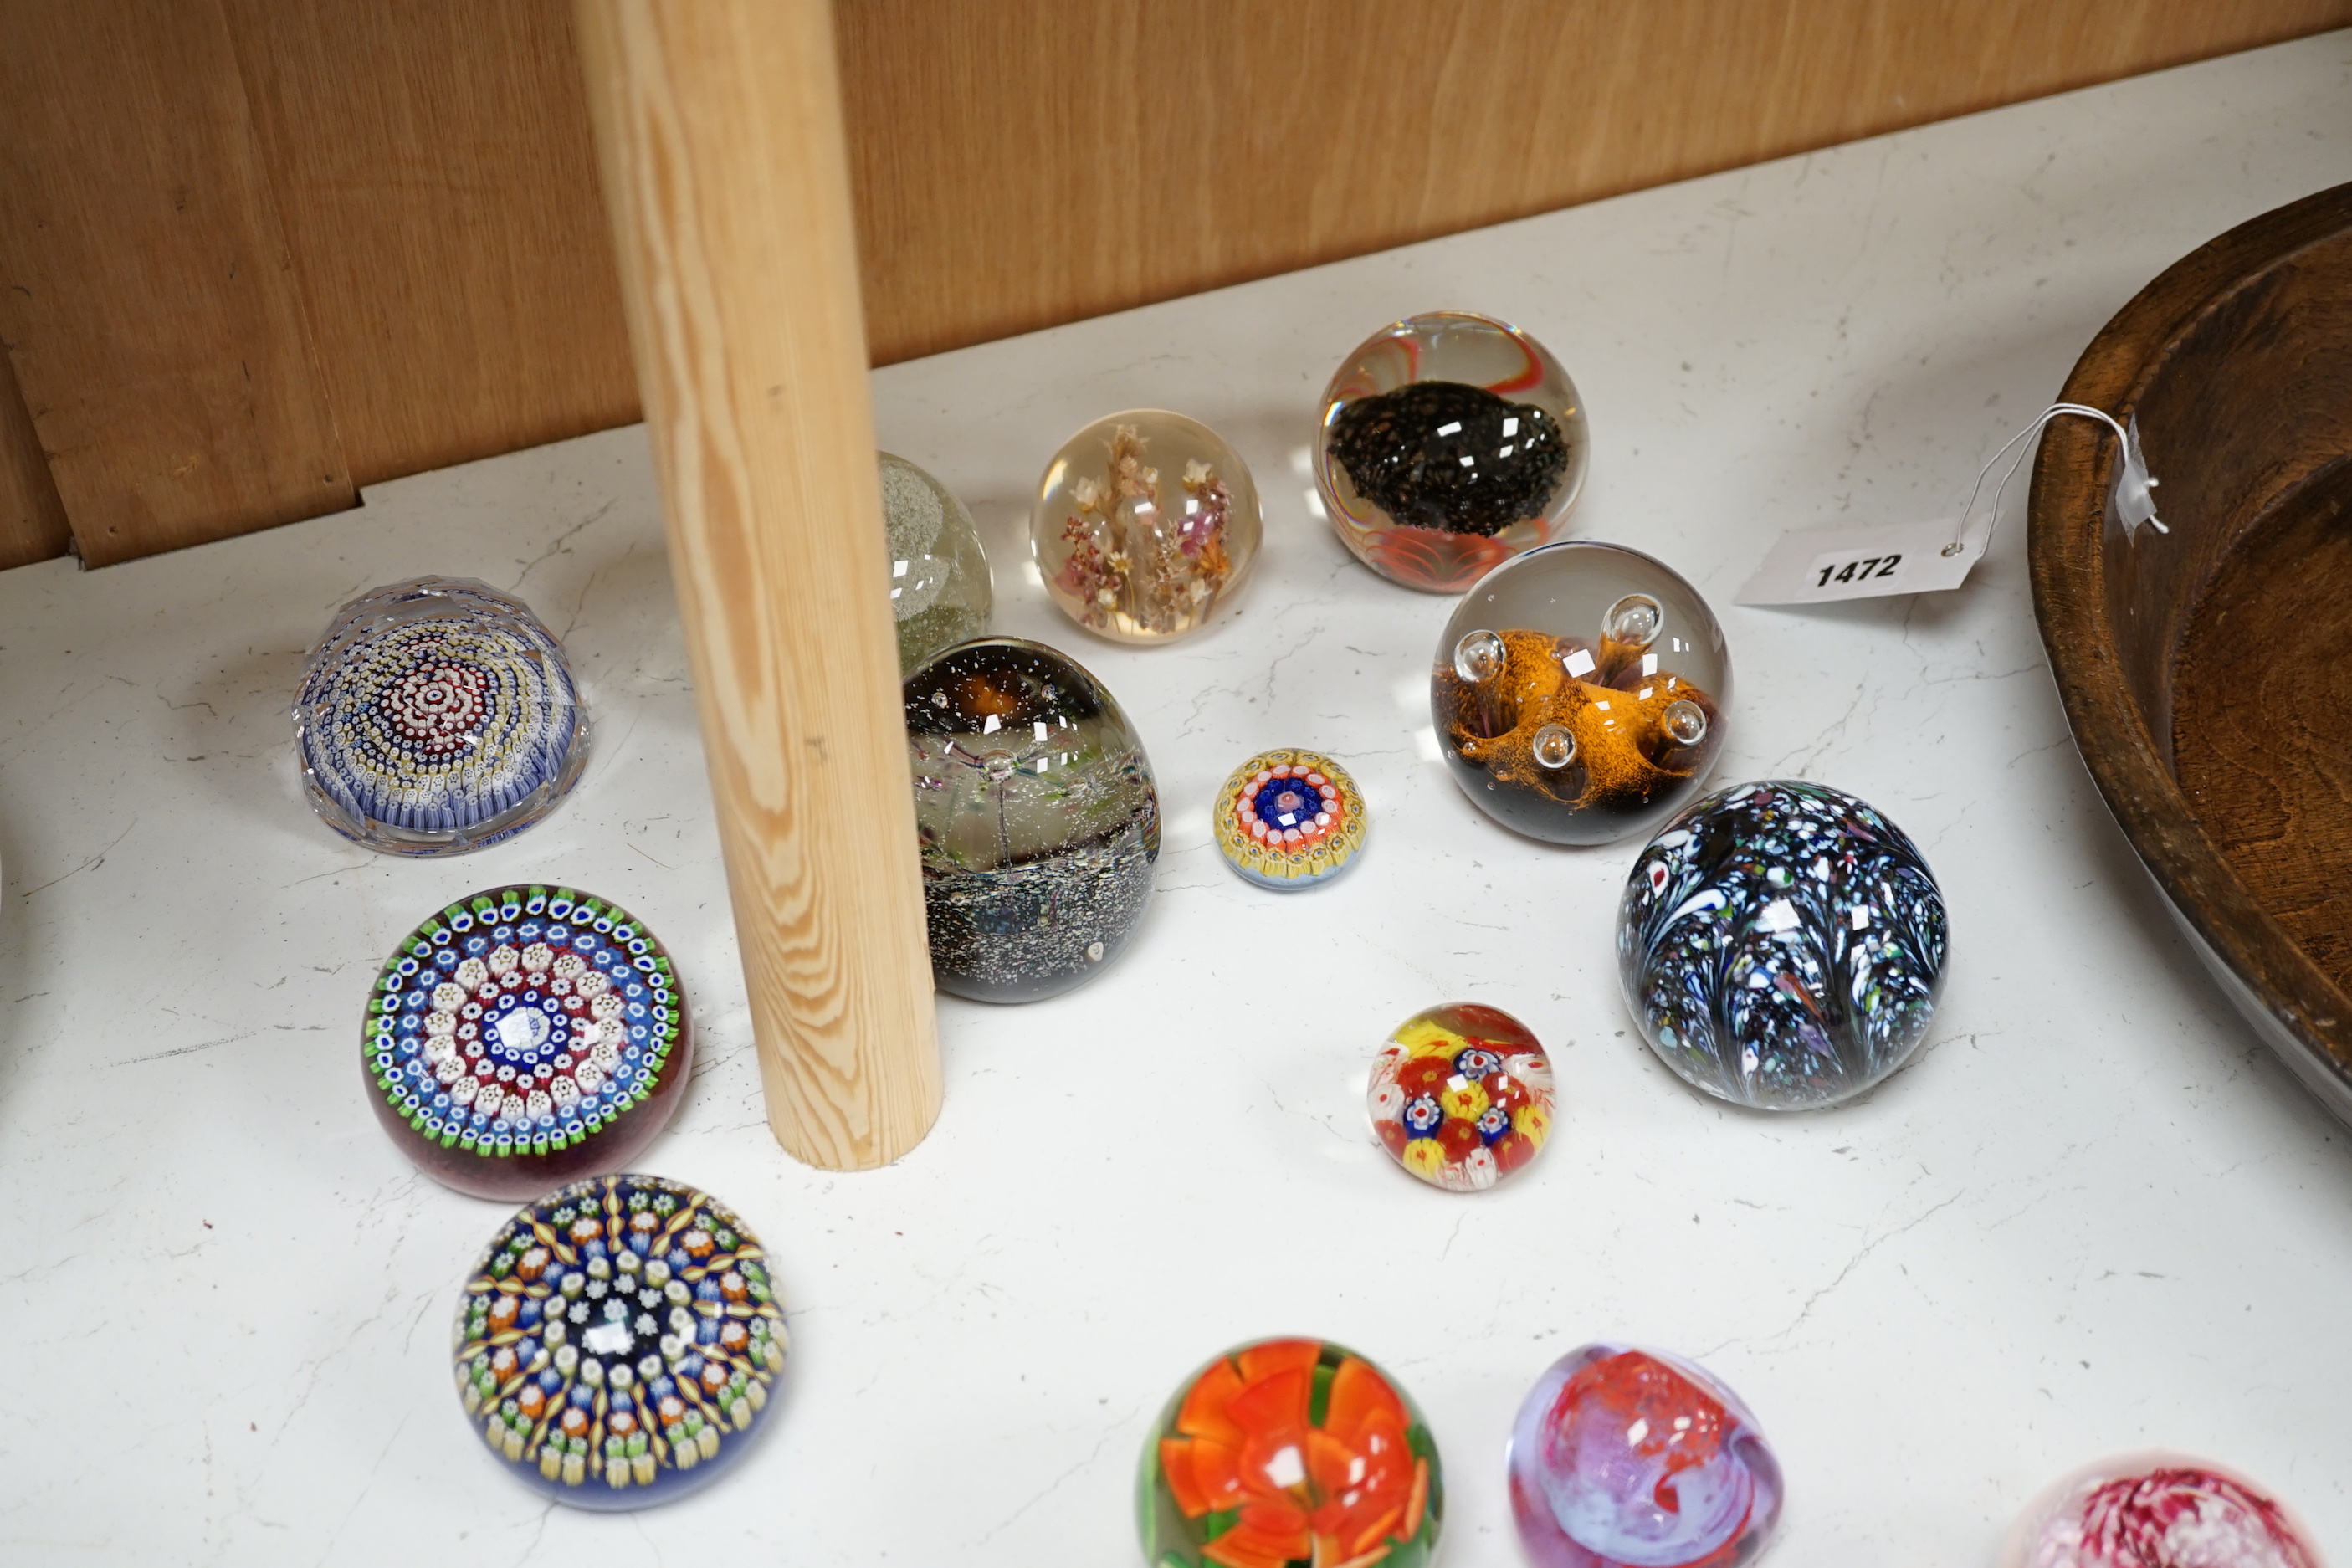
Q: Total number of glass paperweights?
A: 14